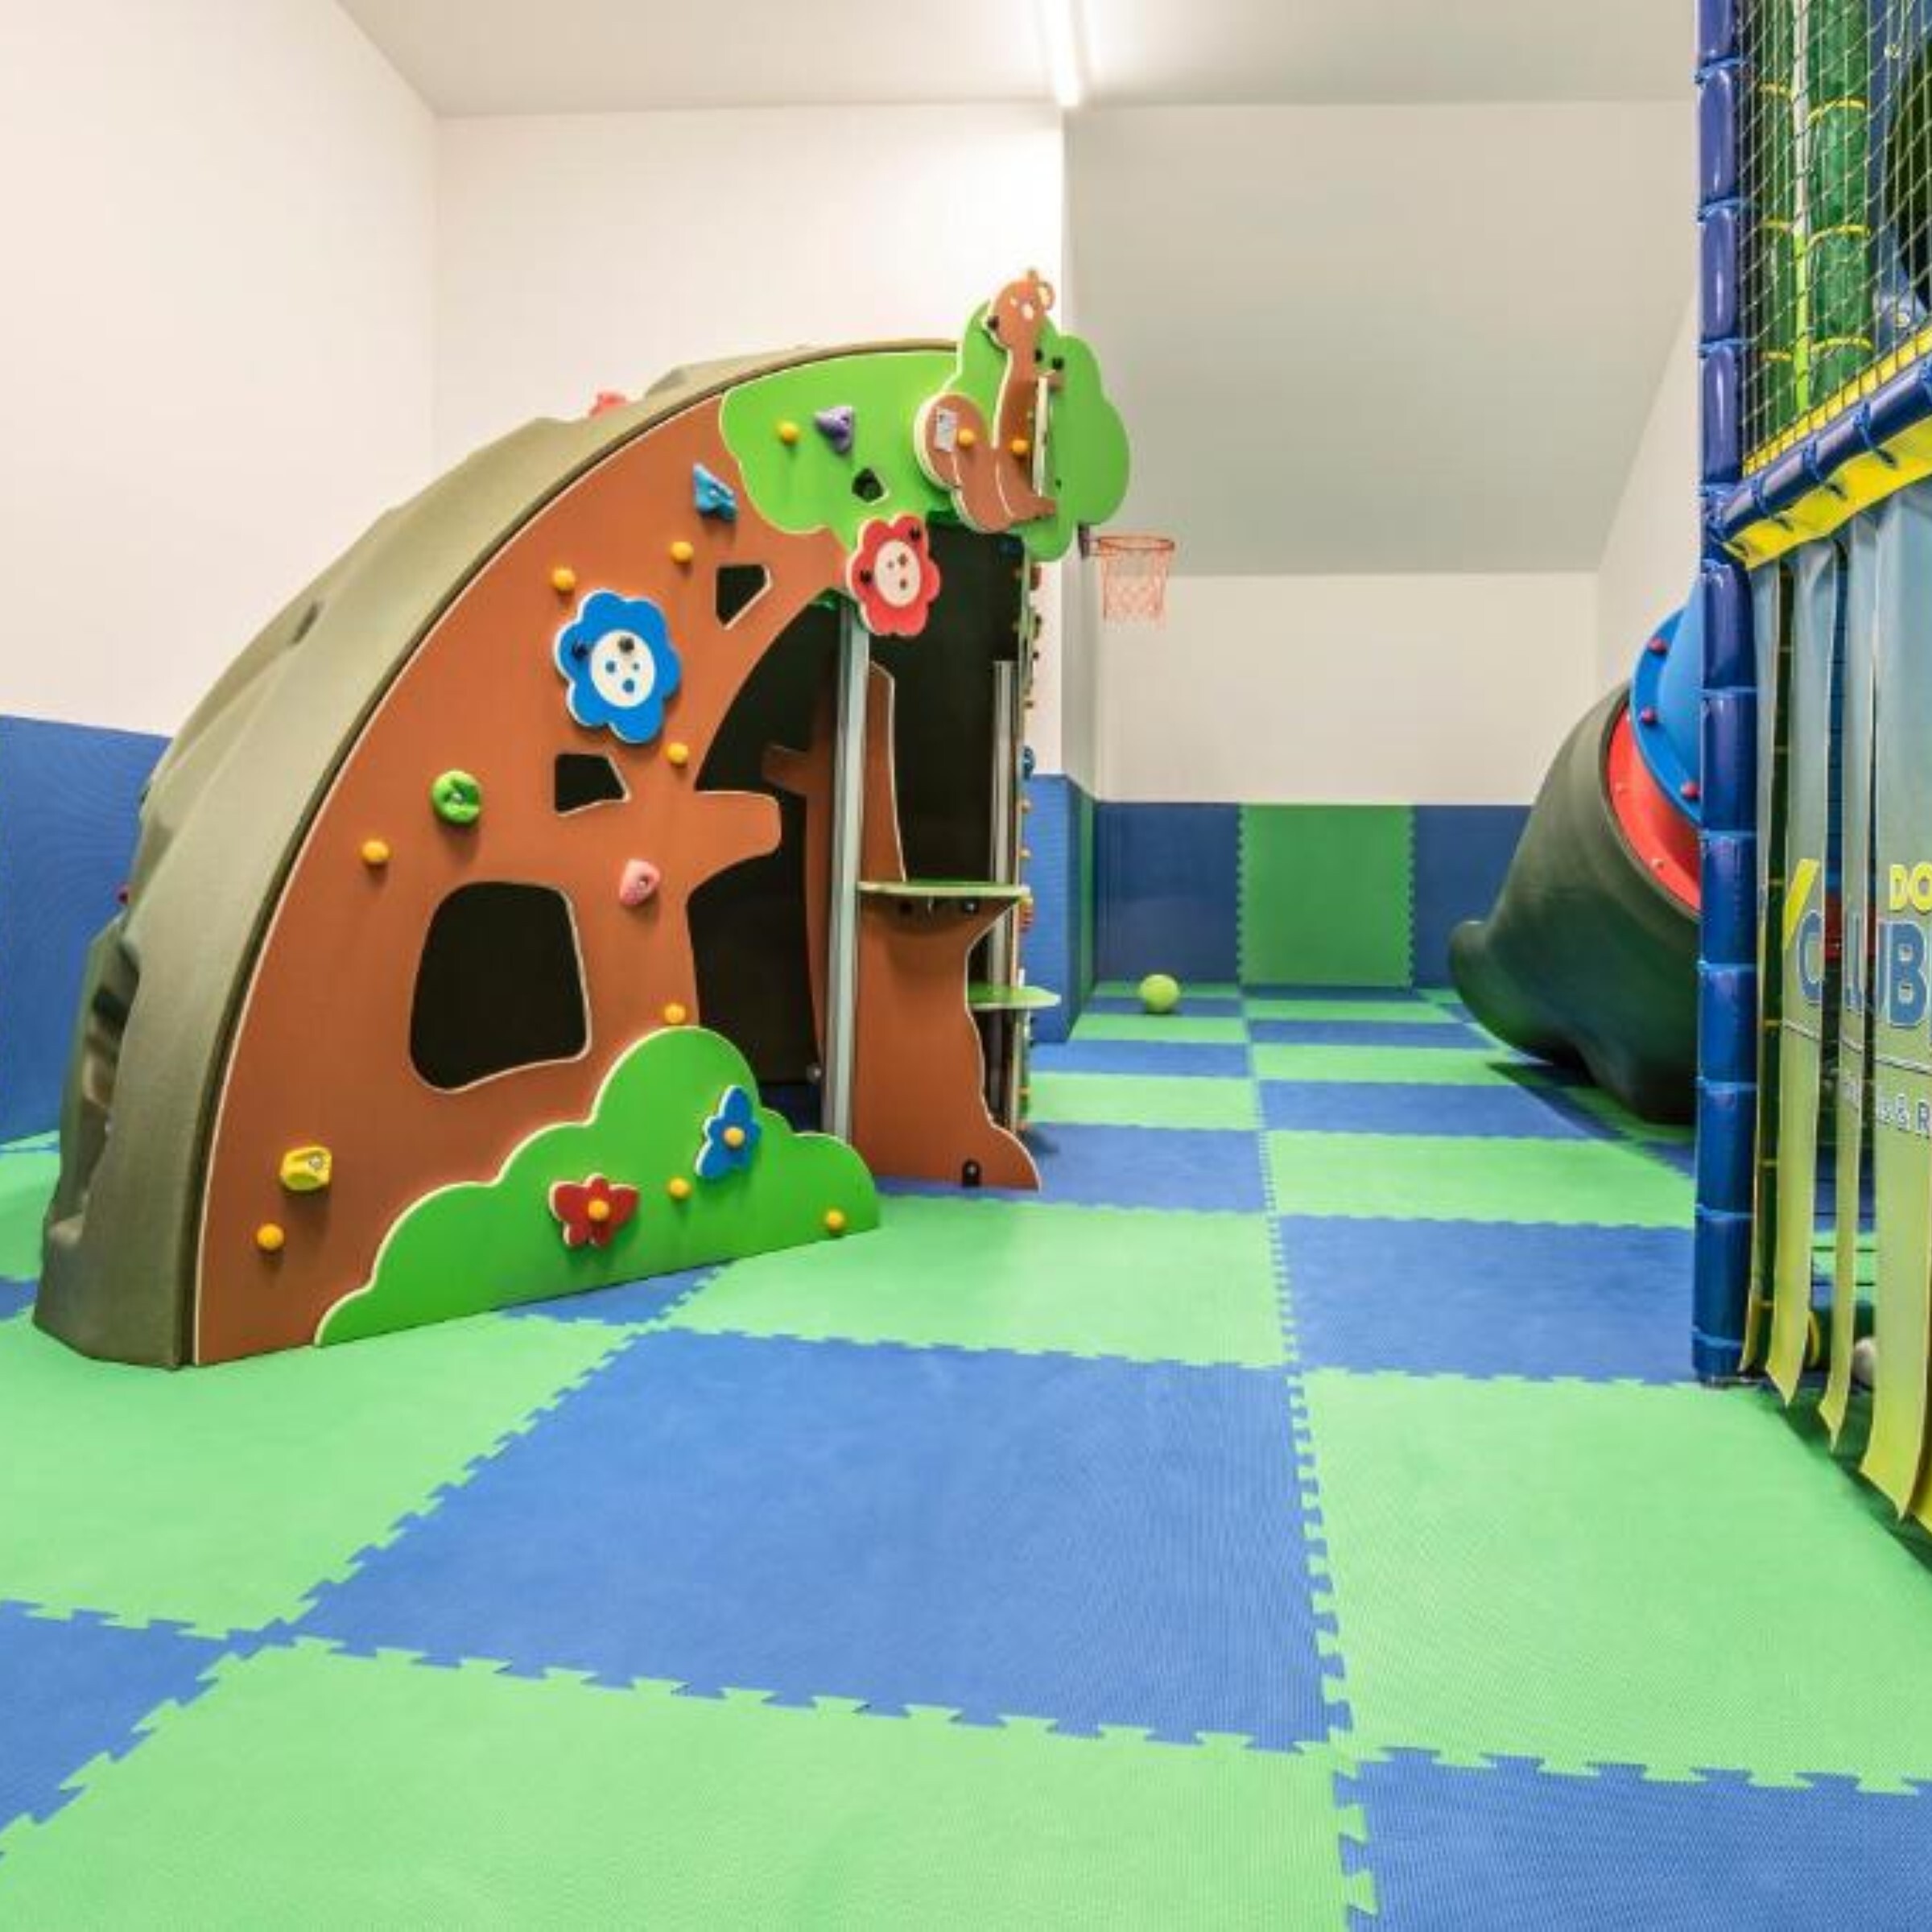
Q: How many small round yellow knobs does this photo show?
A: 13